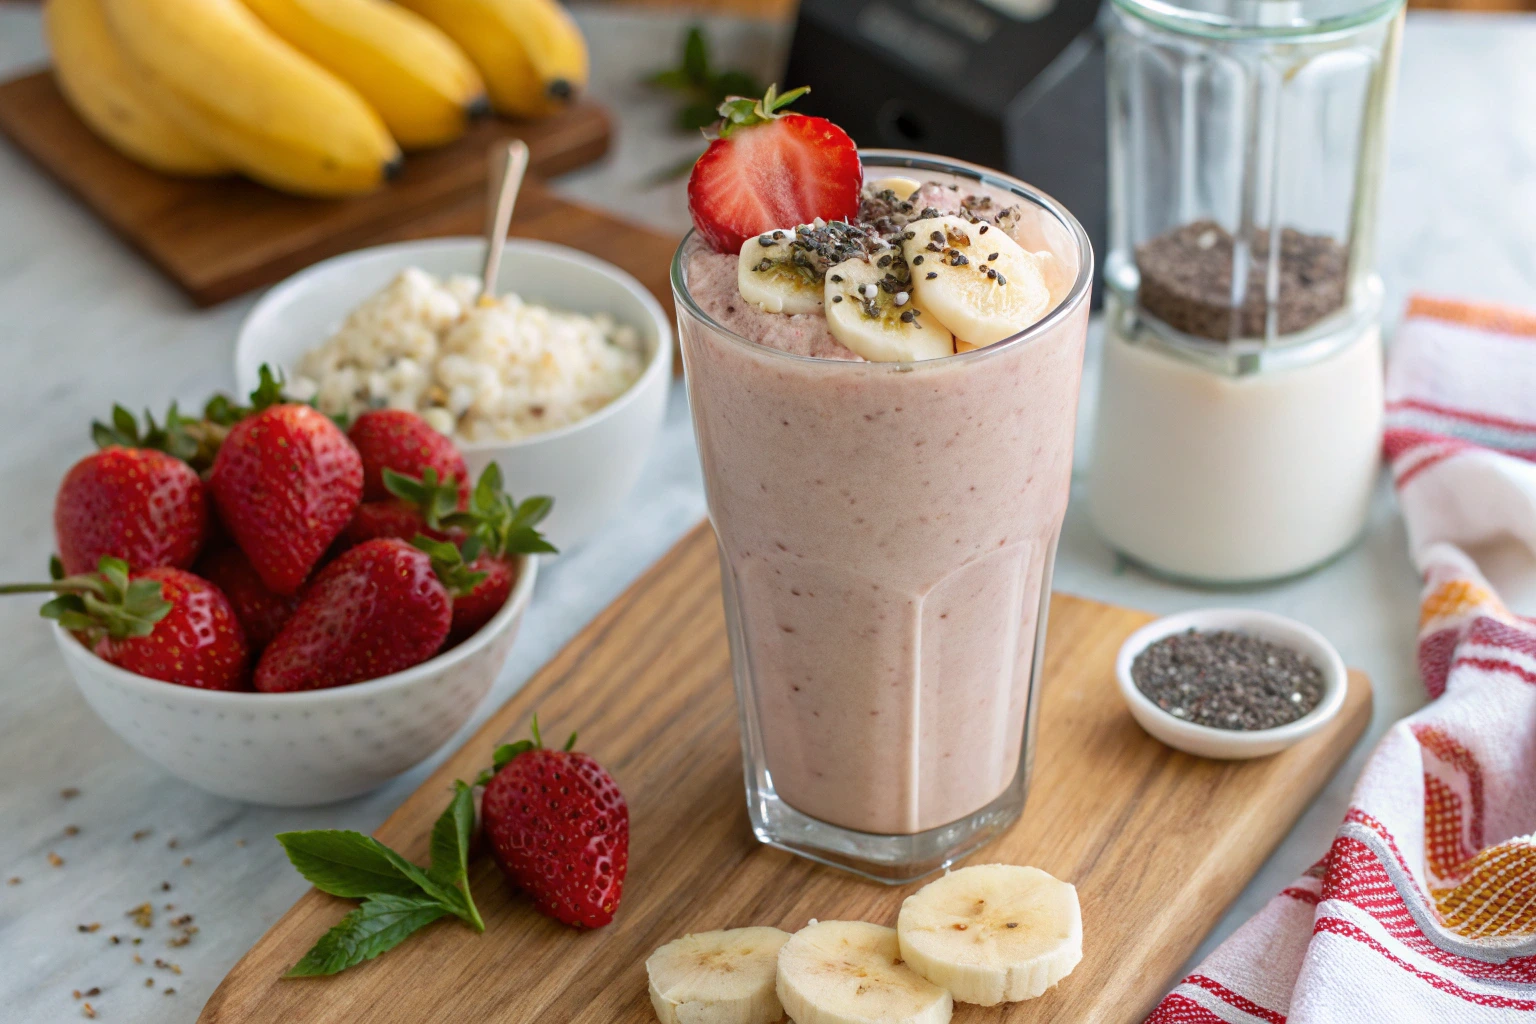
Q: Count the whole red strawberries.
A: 9